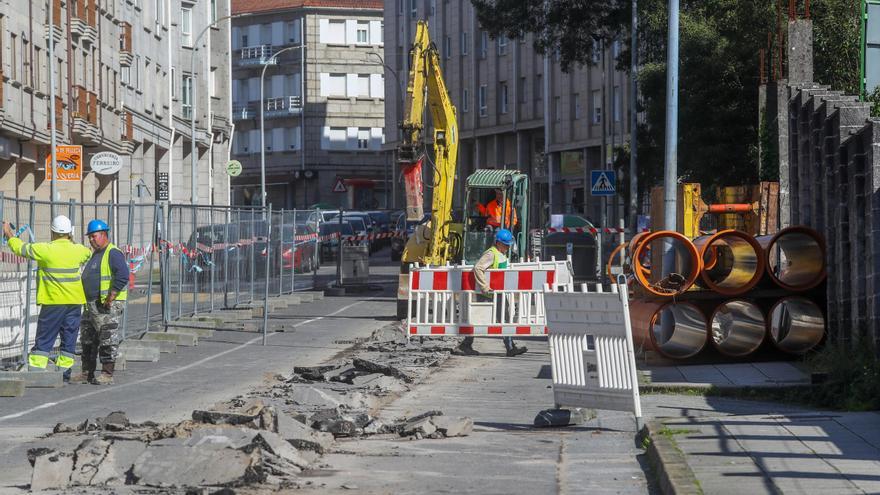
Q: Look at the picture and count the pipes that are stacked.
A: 6